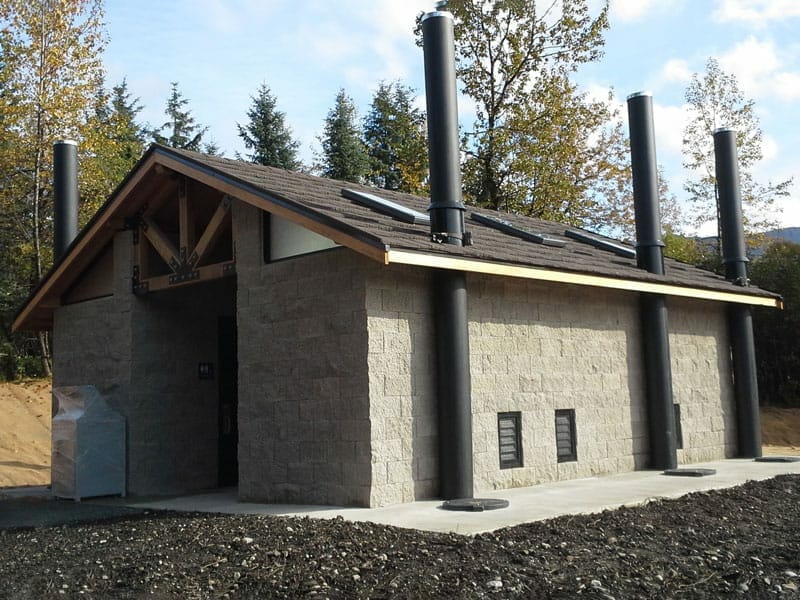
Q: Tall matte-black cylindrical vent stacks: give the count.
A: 4